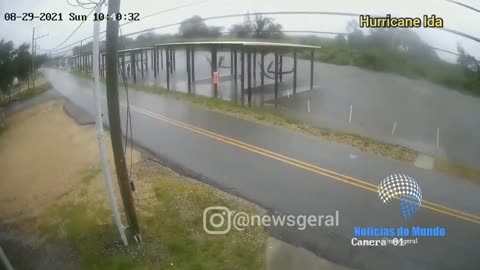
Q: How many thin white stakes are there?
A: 5